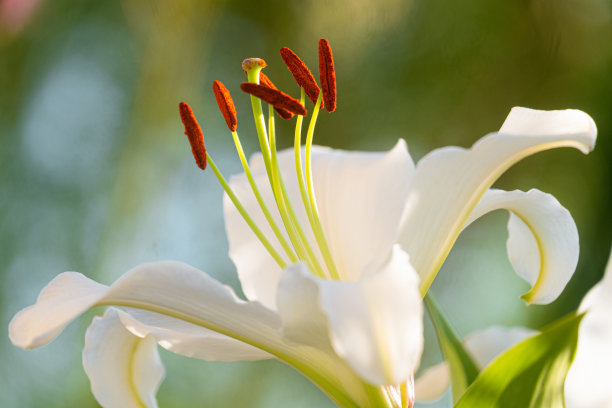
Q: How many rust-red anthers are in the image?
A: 6